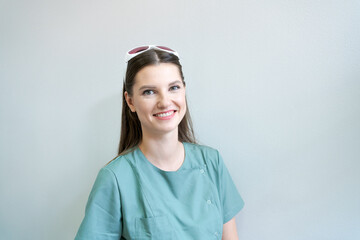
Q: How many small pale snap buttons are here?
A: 3